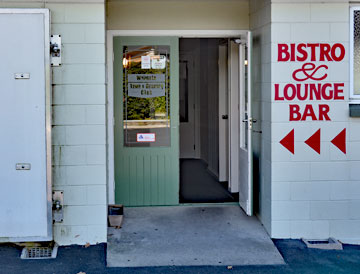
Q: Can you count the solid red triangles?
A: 3